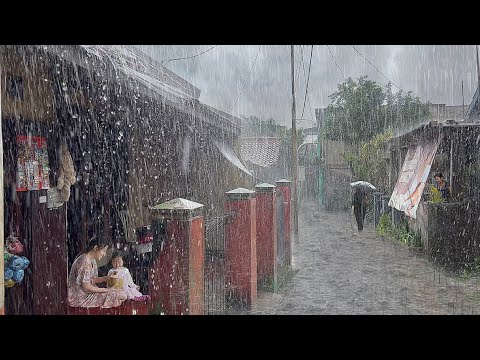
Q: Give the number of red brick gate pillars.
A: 4